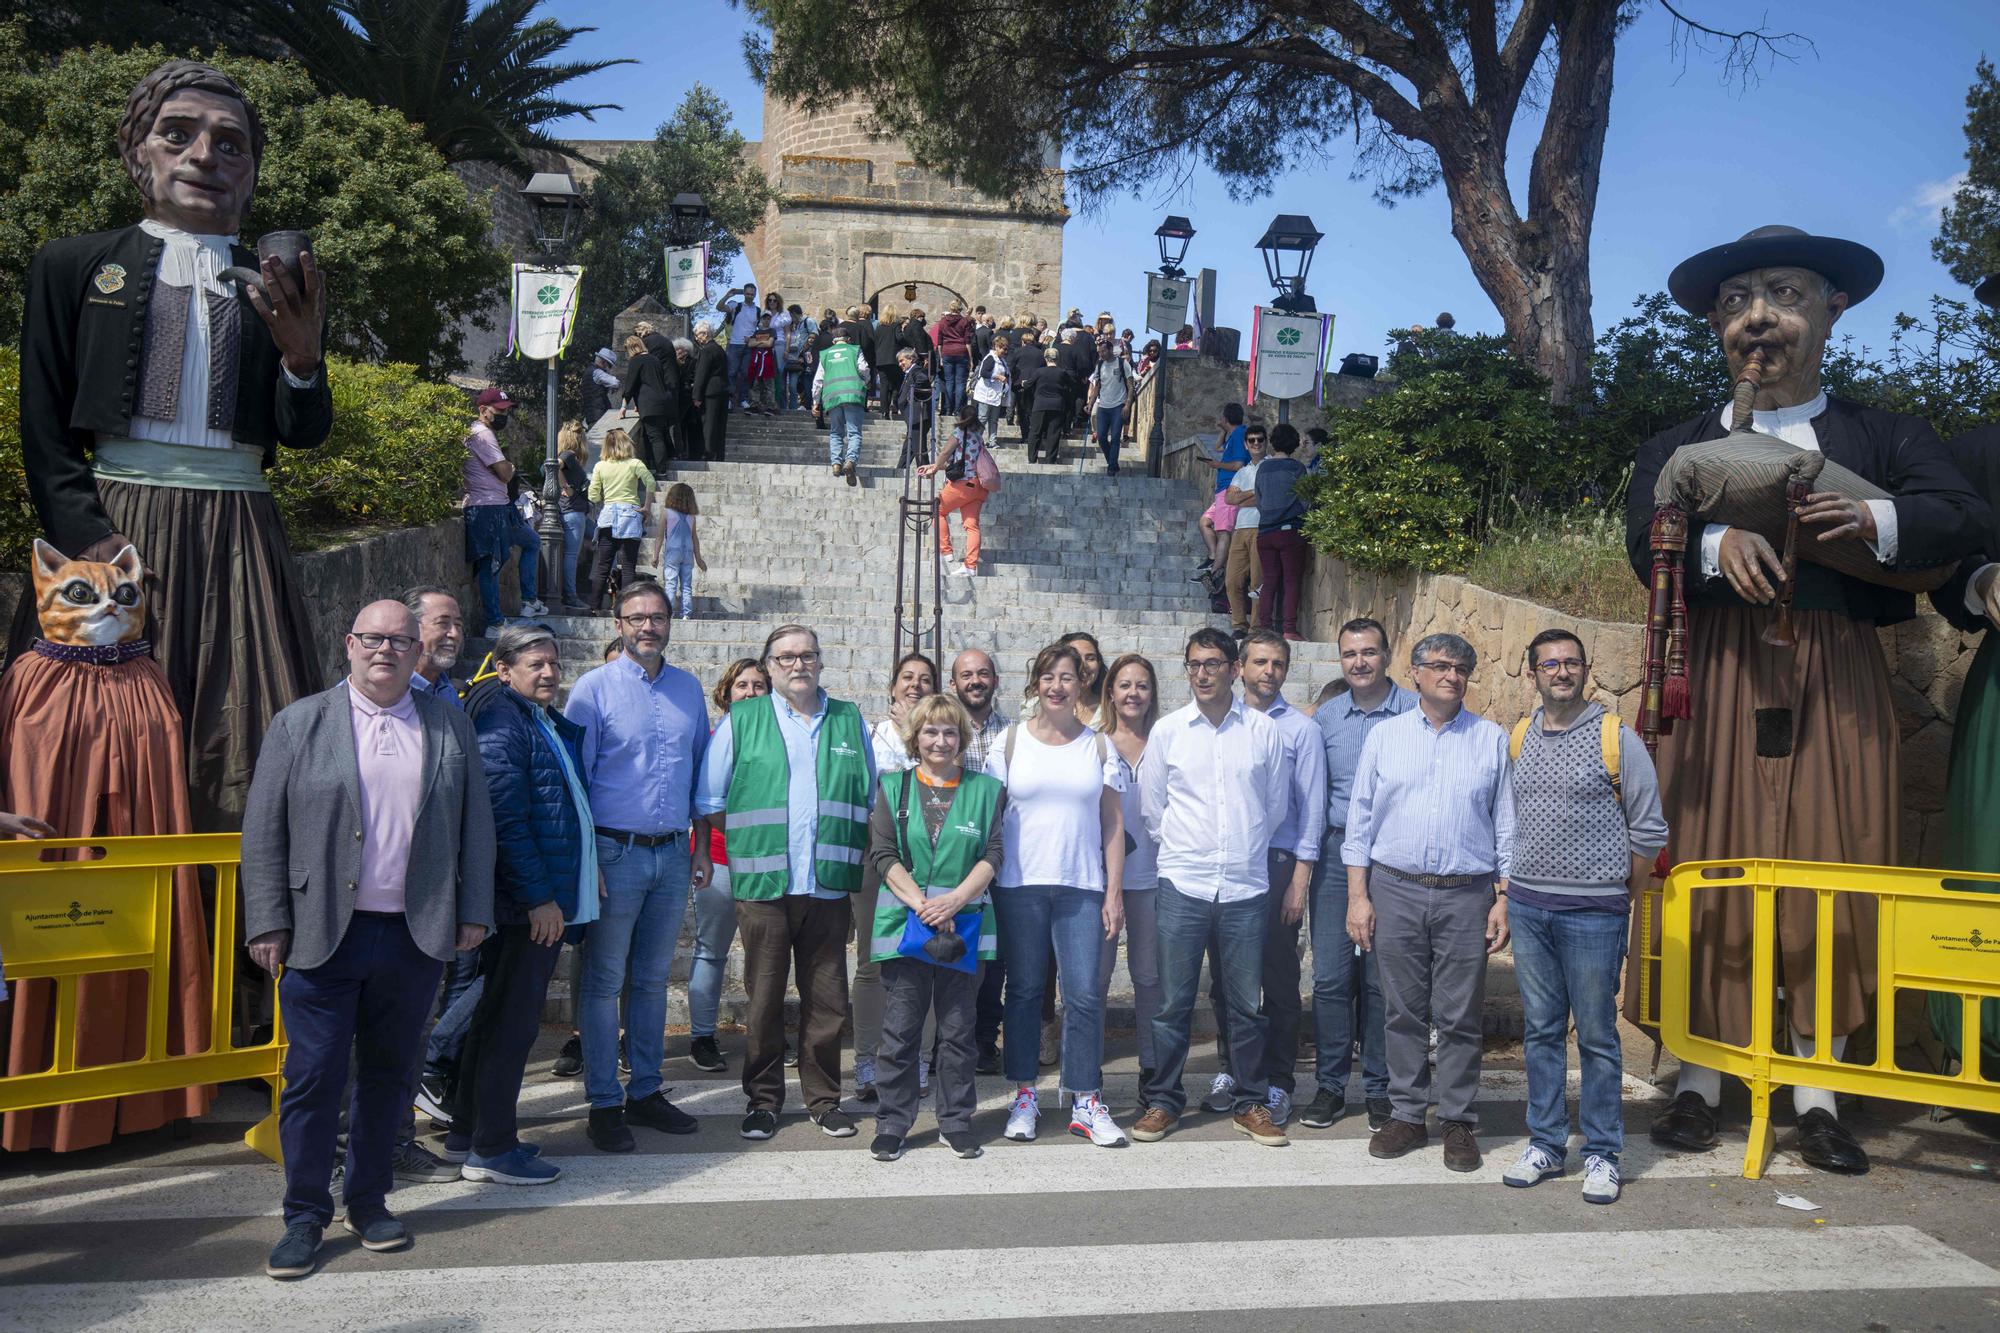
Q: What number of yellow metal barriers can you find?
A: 2